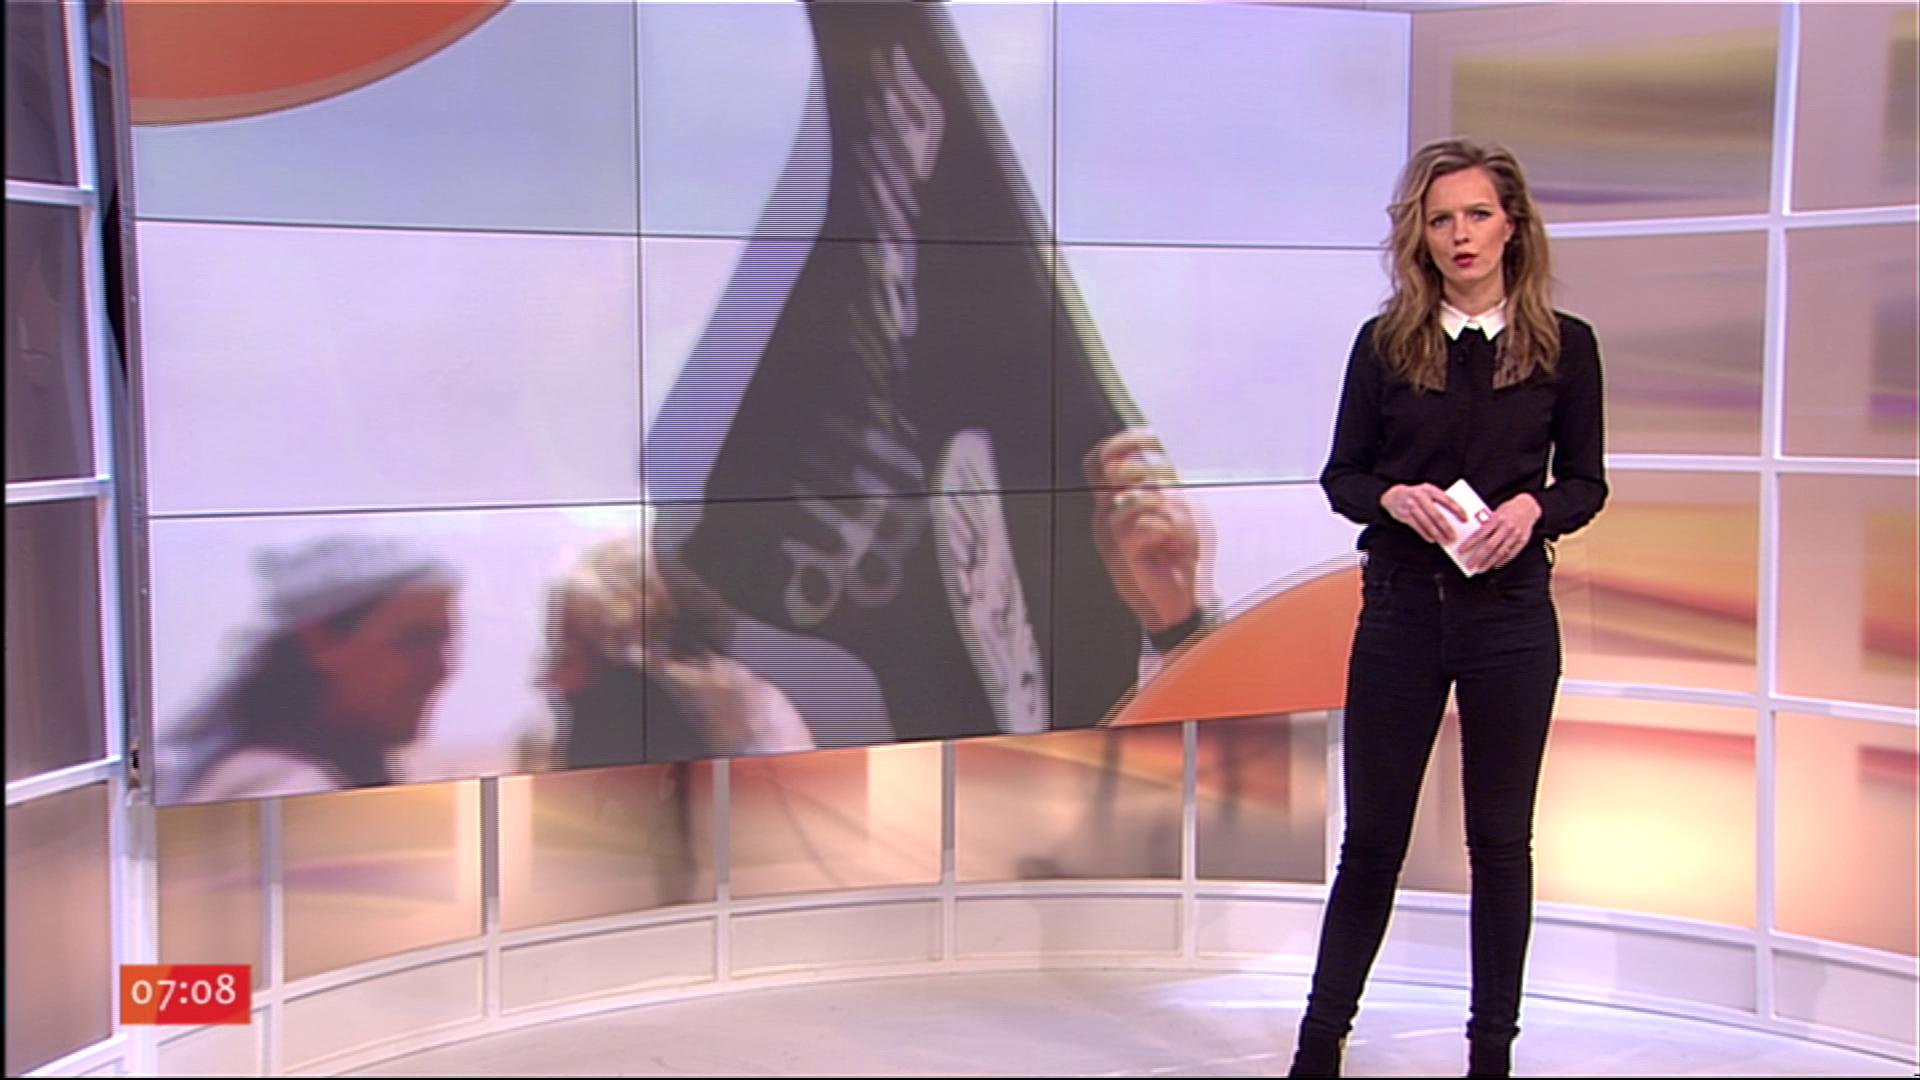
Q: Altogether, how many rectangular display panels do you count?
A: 9